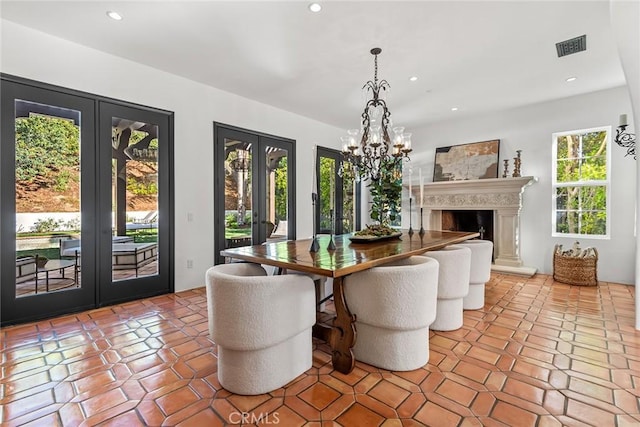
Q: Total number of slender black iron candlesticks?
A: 4